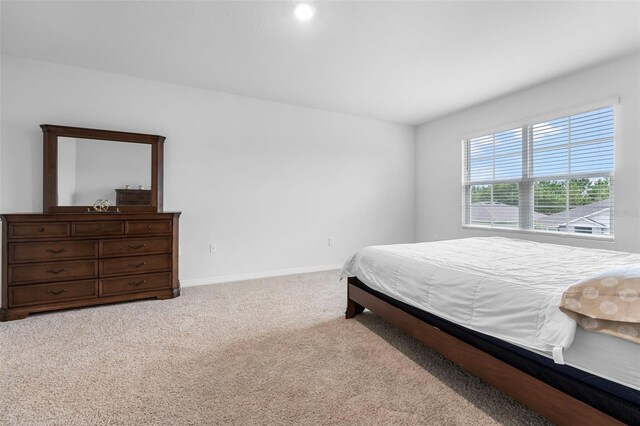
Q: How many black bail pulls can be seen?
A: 6